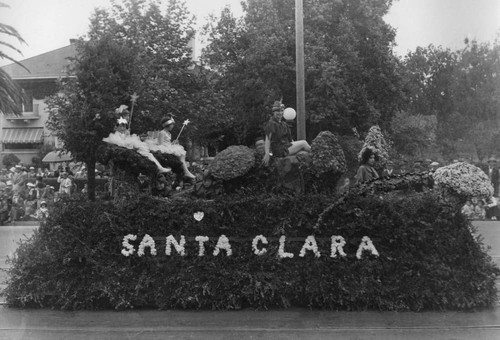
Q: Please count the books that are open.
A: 0